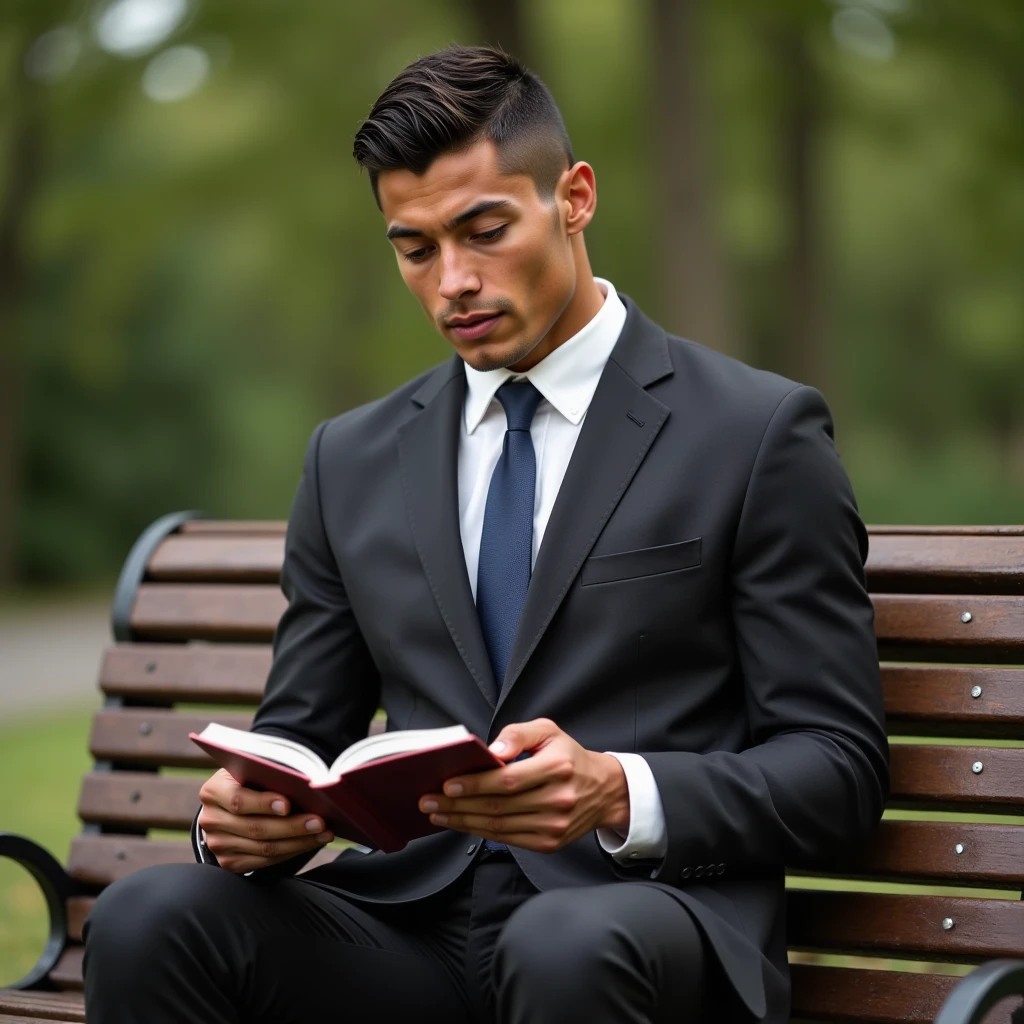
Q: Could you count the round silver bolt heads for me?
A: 5